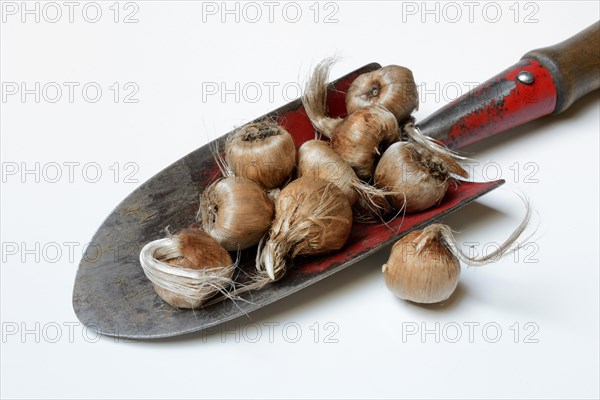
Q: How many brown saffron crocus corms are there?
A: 9